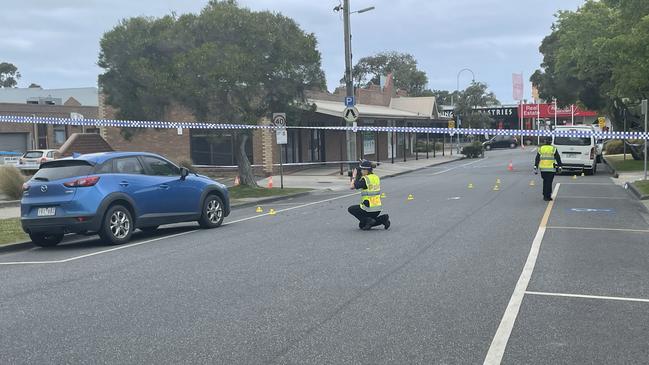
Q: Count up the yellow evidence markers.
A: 10